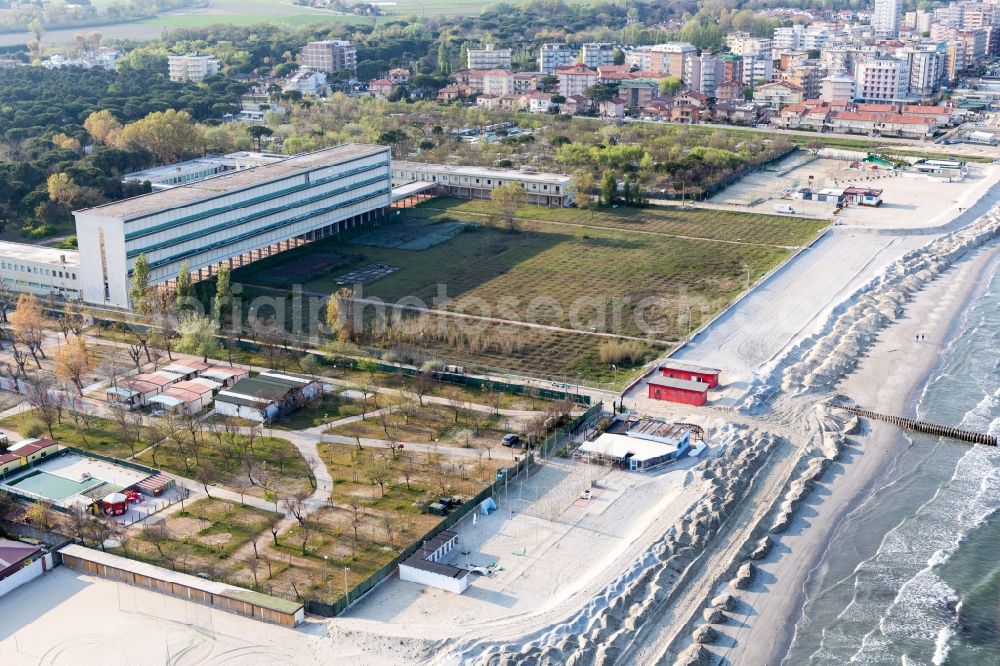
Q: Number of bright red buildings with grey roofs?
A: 2